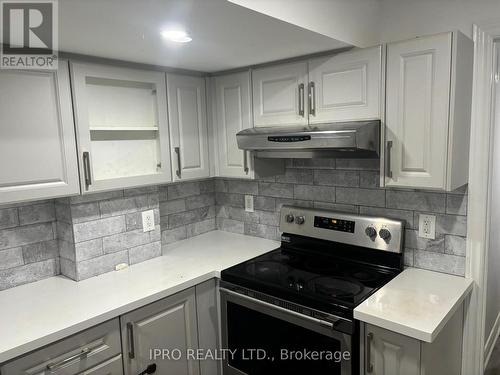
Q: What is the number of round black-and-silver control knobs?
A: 4